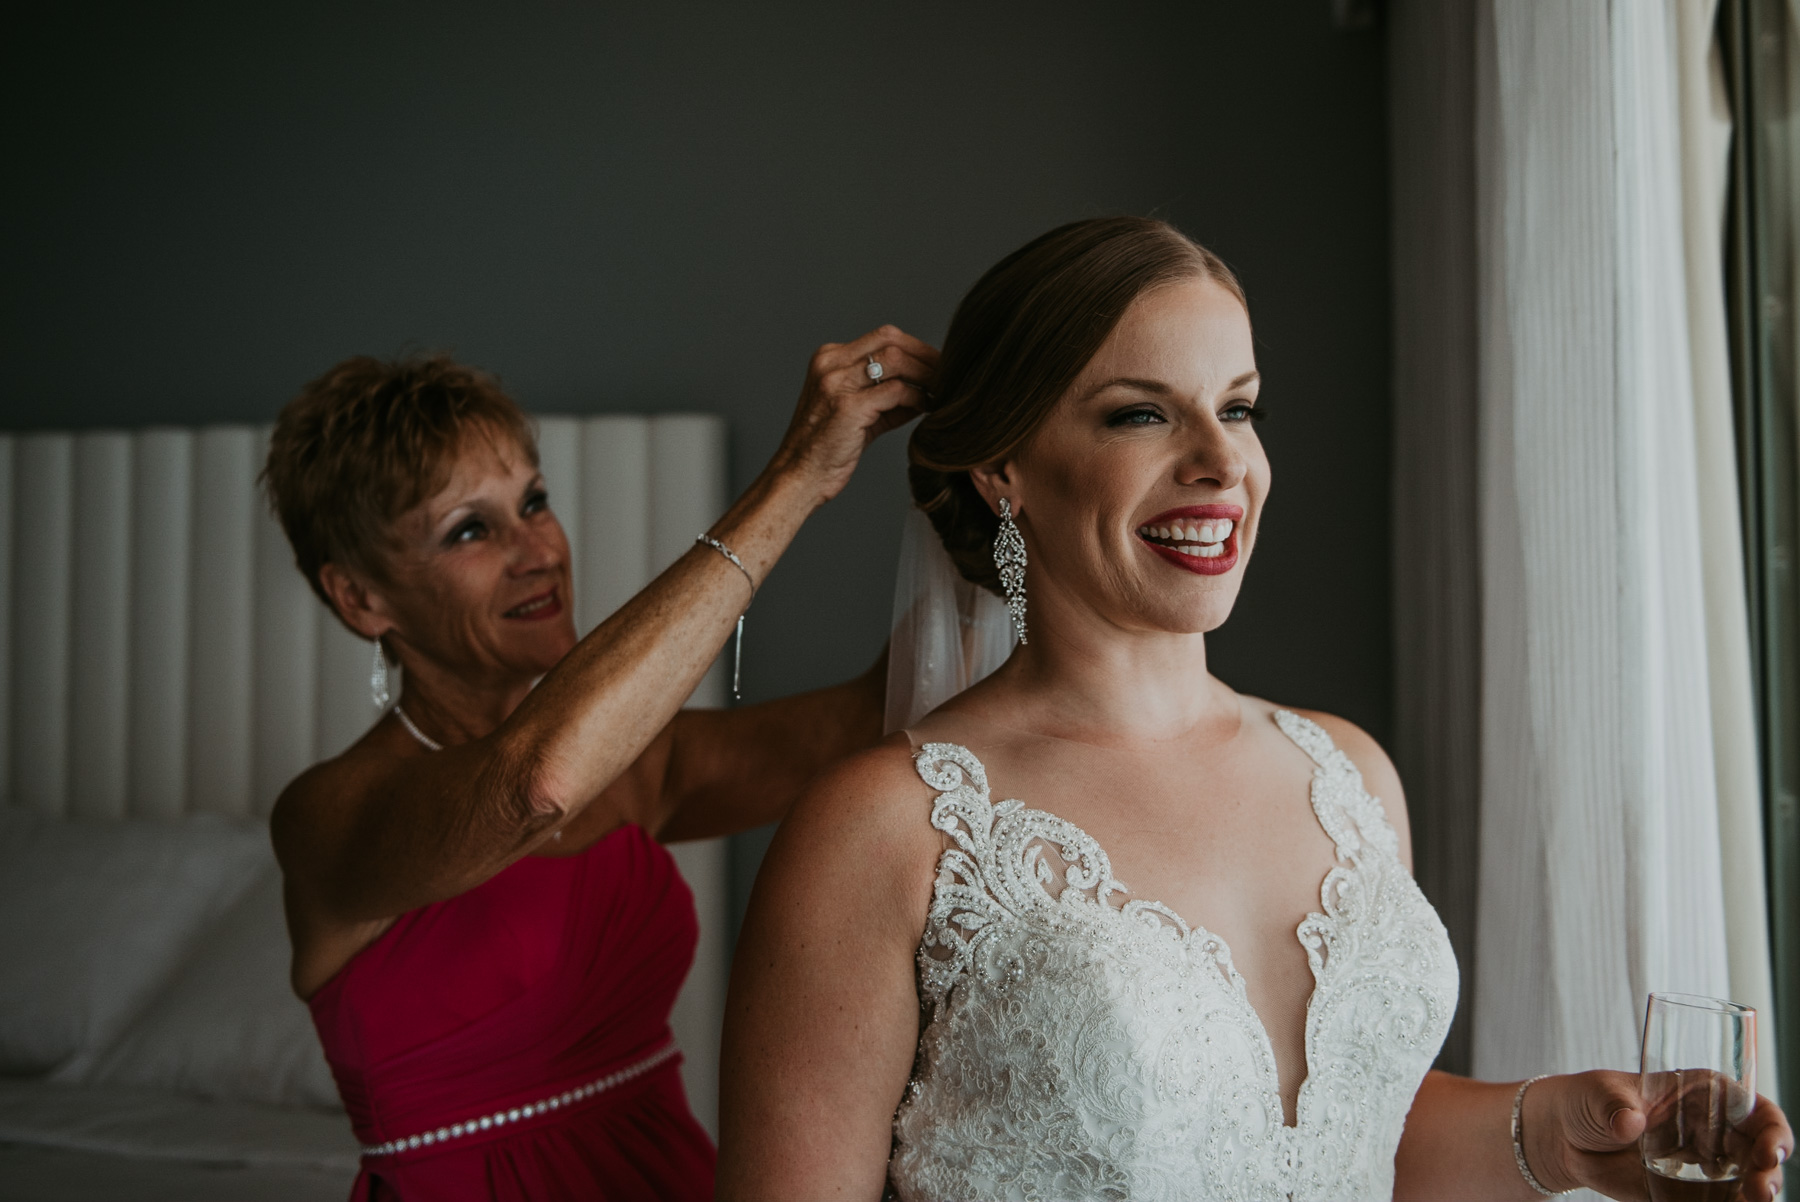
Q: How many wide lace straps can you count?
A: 2